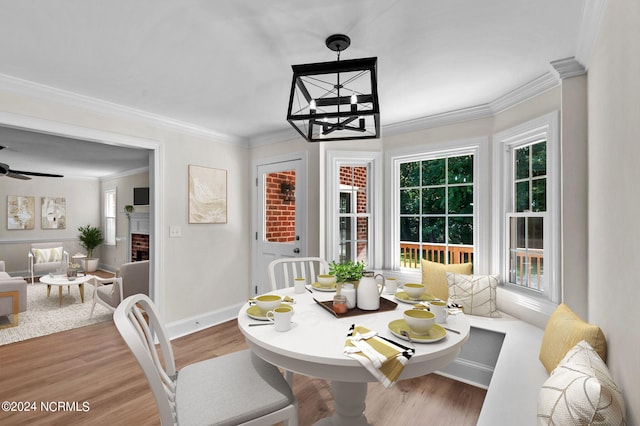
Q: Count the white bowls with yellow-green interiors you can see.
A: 4